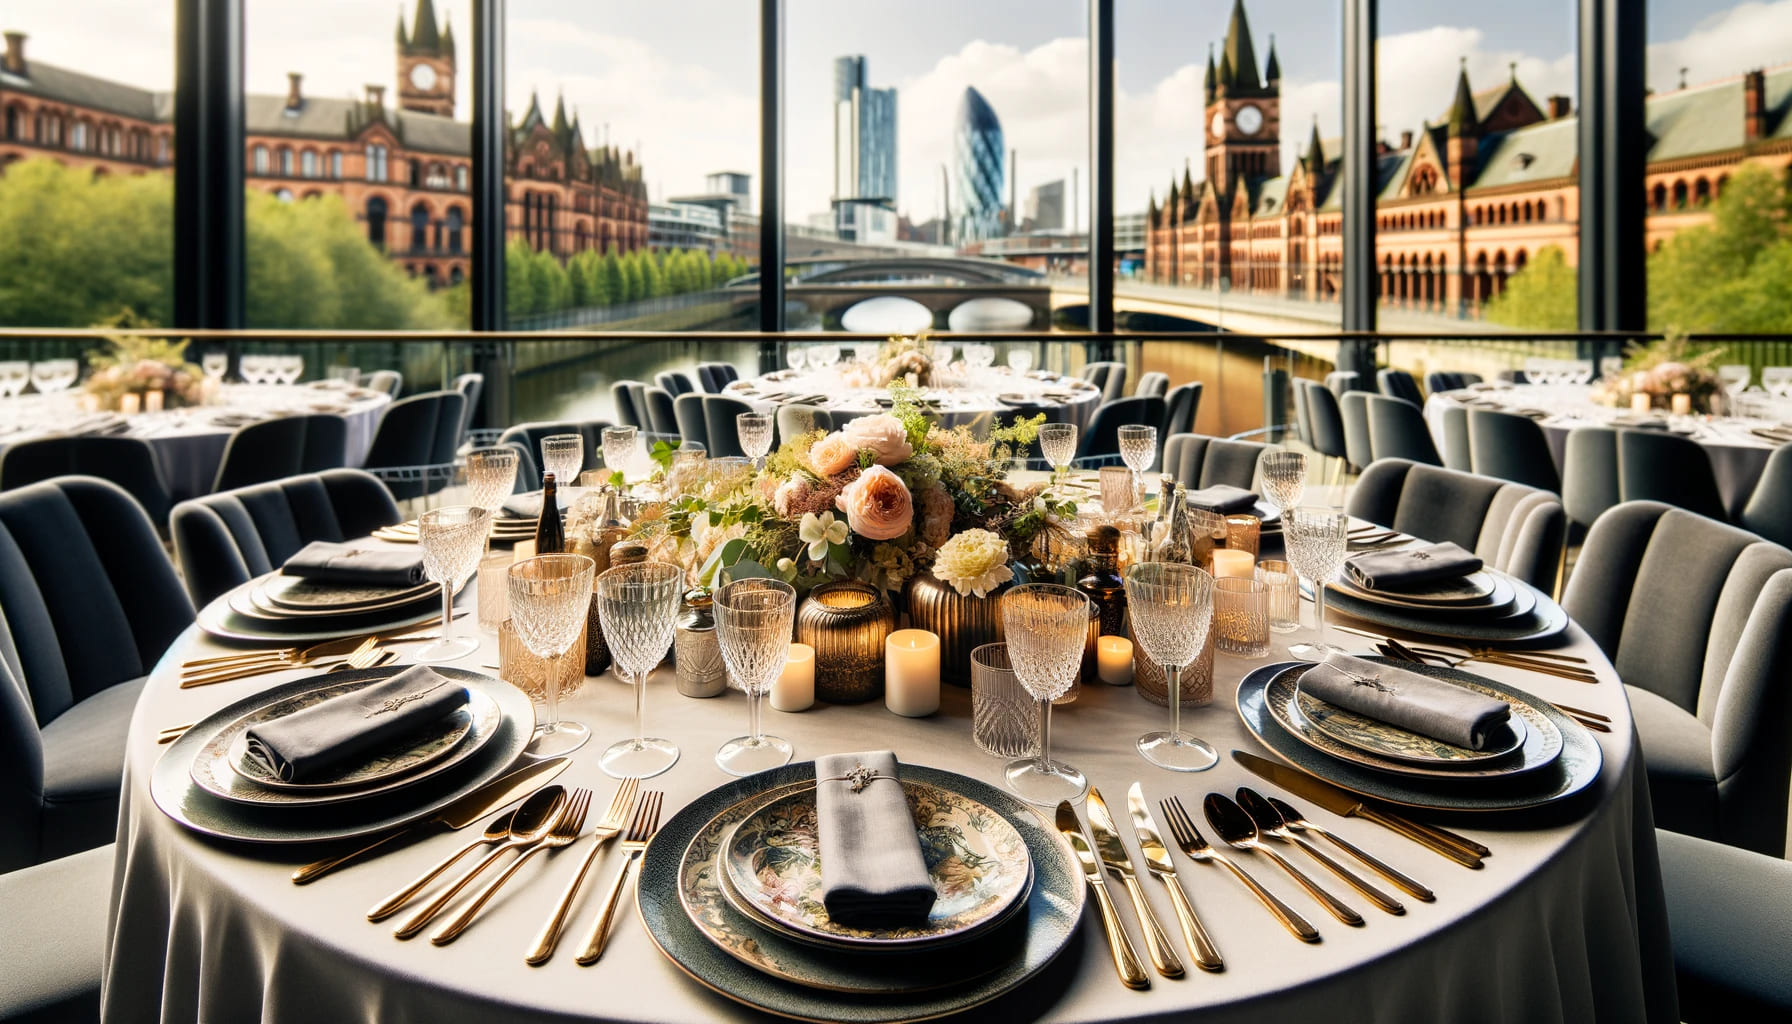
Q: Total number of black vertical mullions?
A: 6